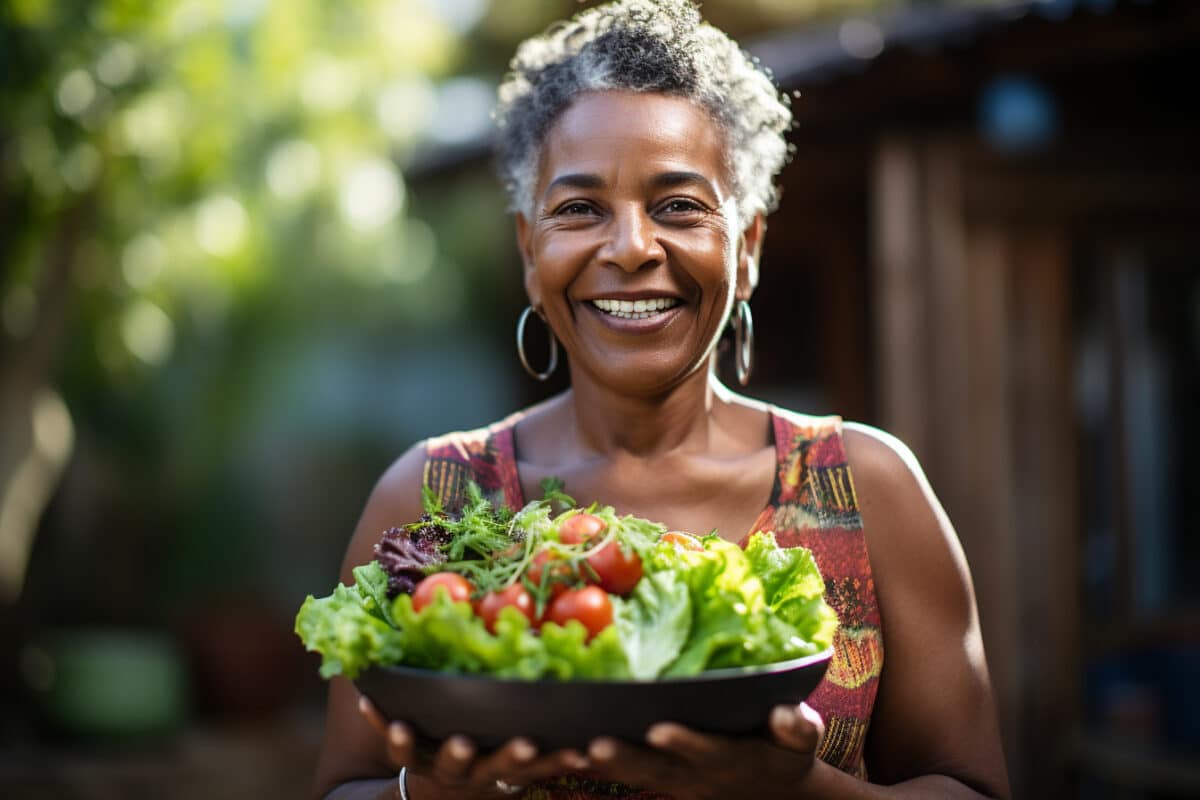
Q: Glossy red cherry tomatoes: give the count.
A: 7